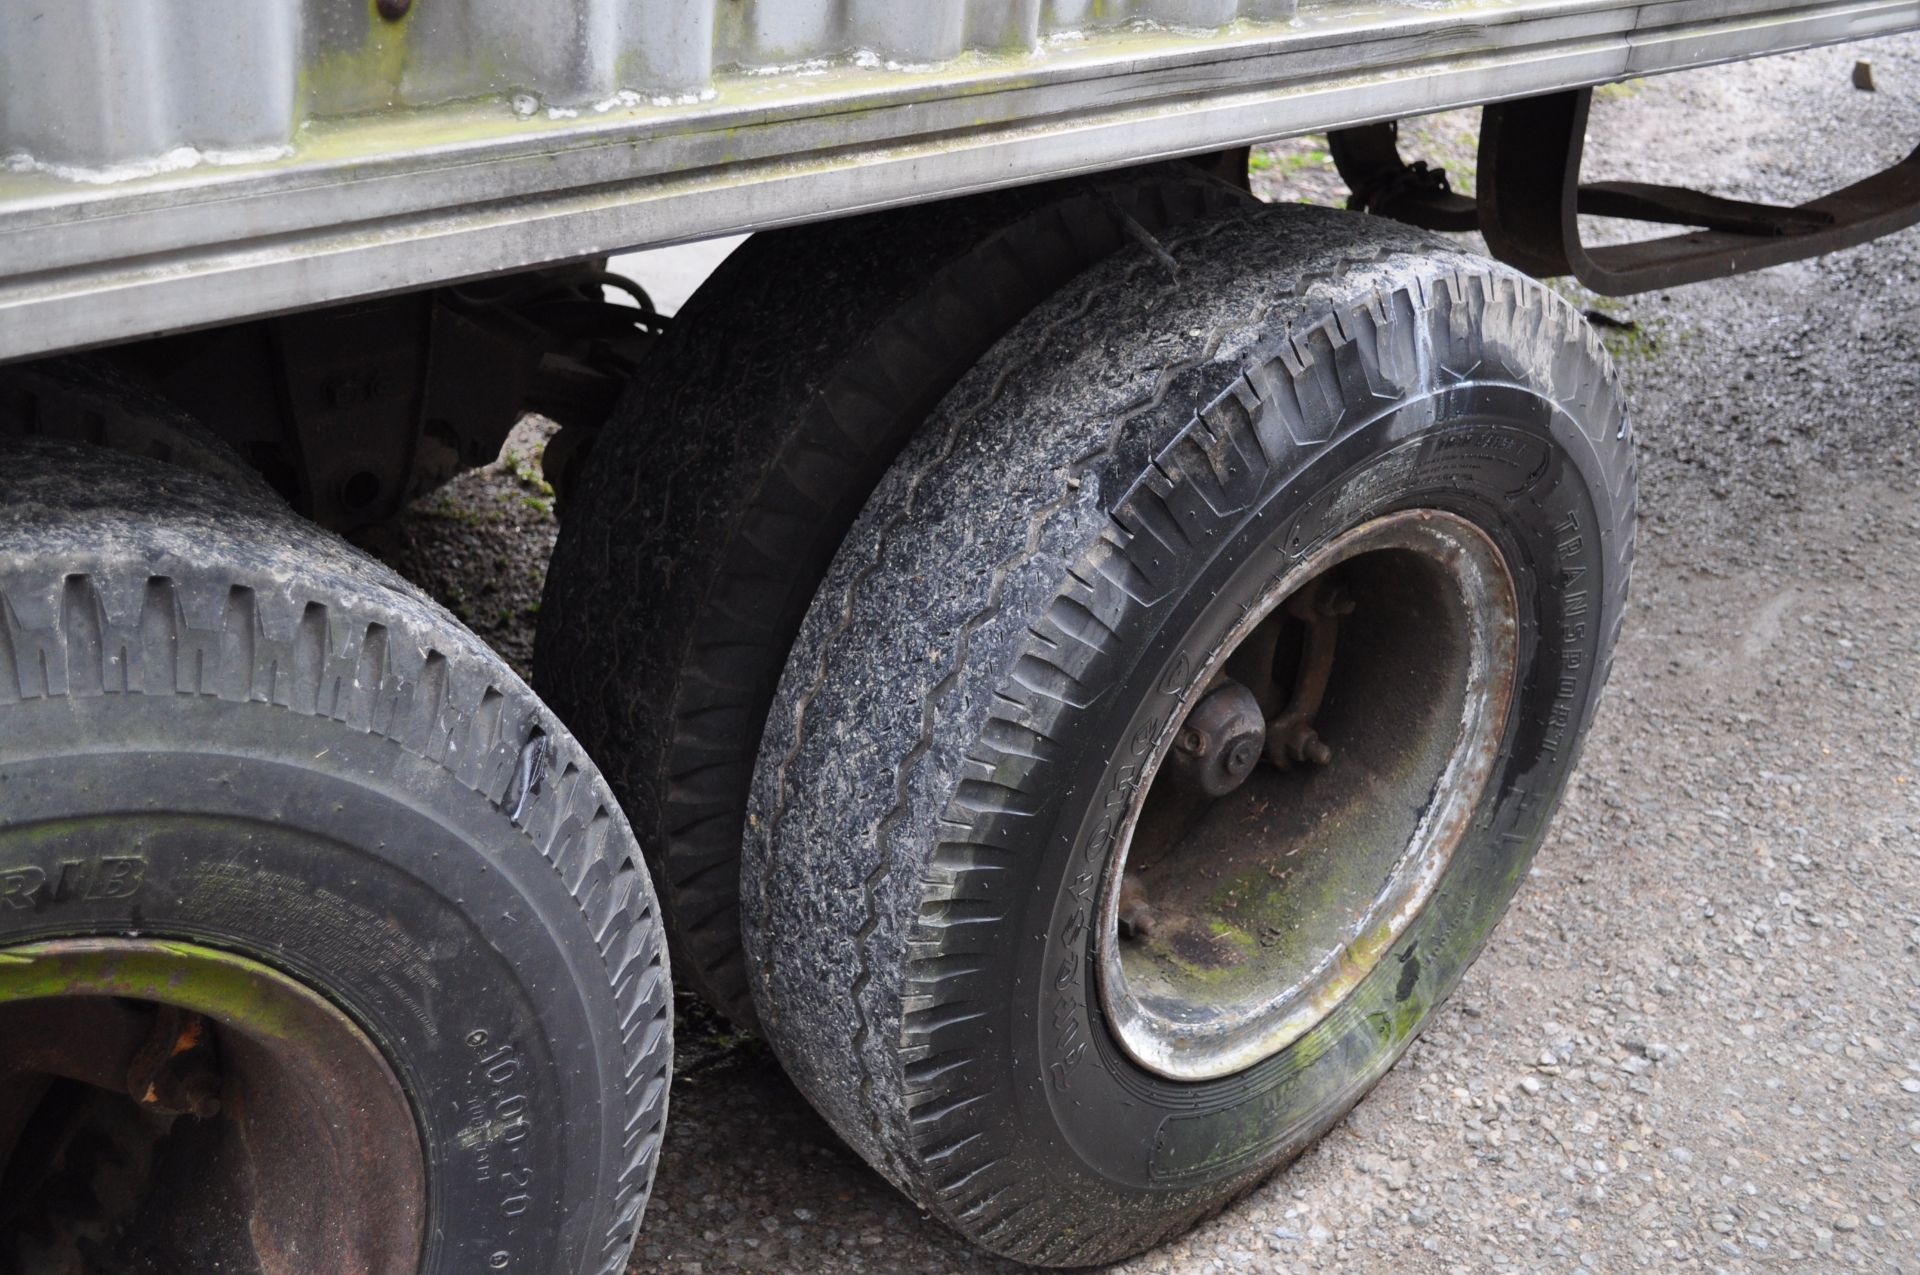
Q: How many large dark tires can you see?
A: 4